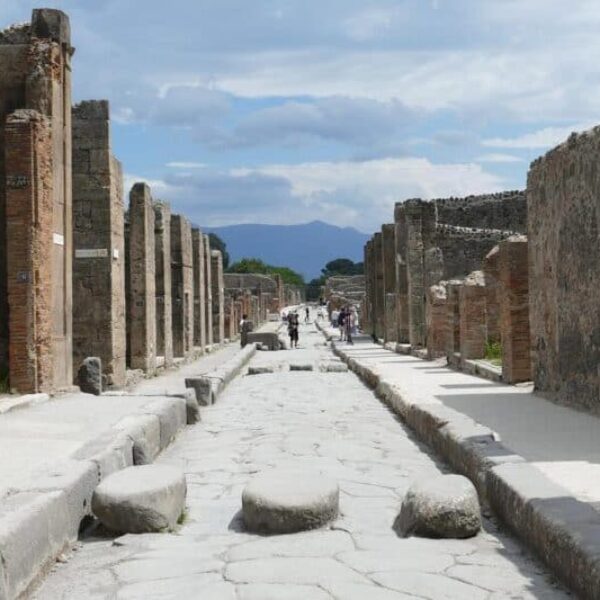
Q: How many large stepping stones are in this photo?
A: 3